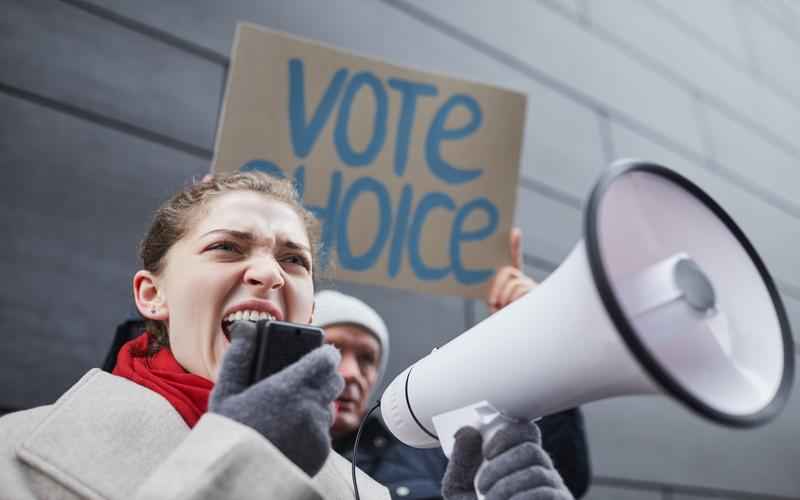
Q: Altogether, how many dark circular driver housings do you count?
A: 1